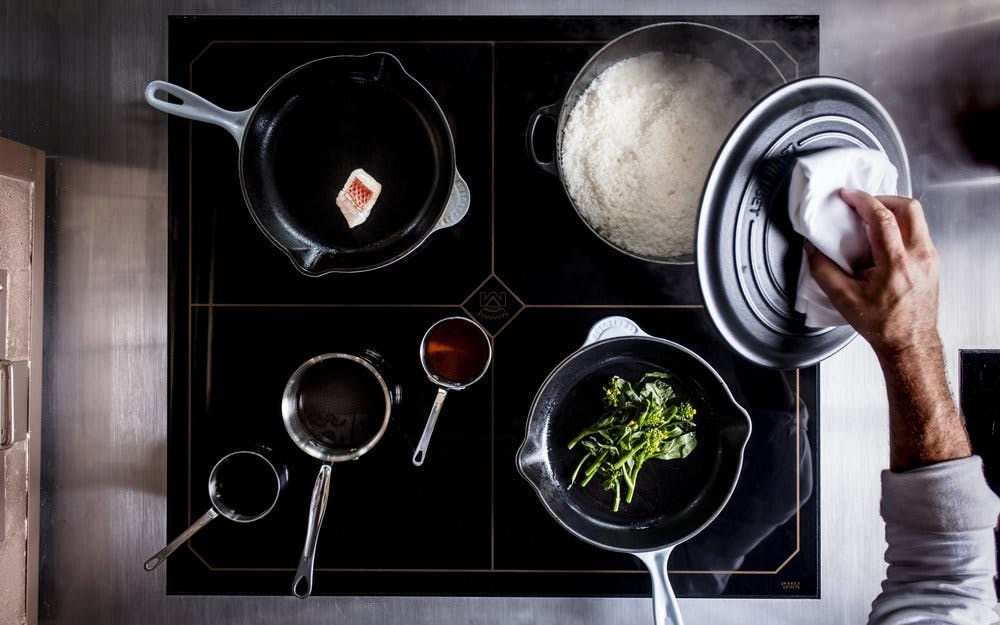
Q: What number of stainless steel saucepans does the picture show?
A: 3